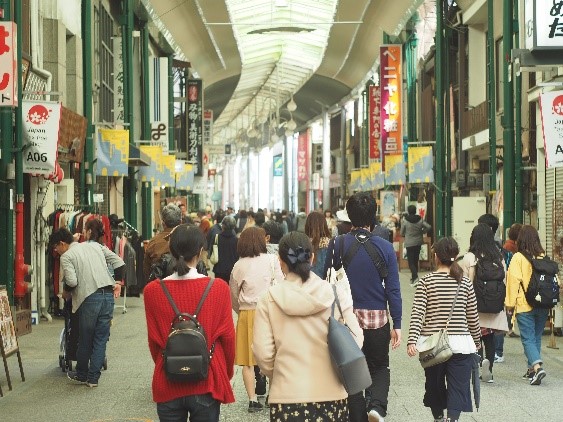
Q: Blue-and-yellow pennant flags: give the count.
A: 9